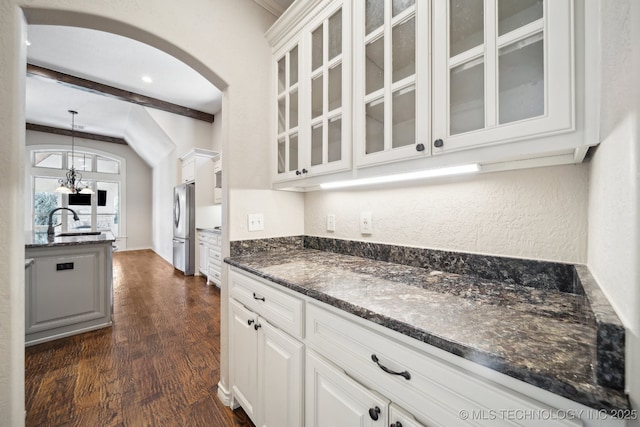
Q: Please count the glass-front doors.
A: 4